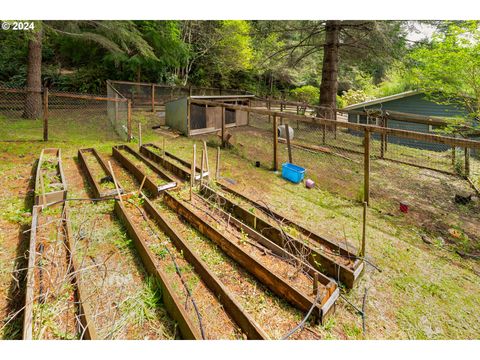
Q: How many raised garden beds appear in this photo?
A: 8